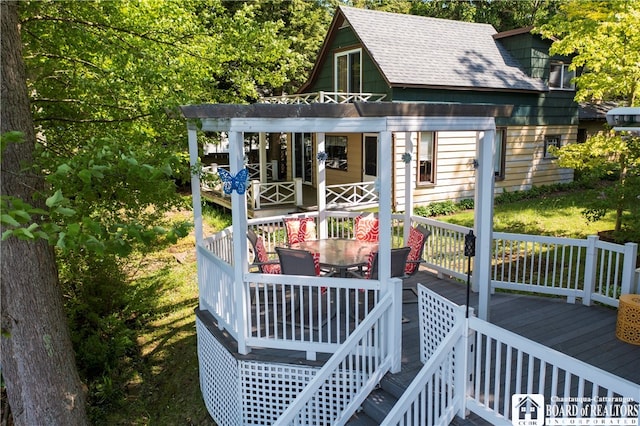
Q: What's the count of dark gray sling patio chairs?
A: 6